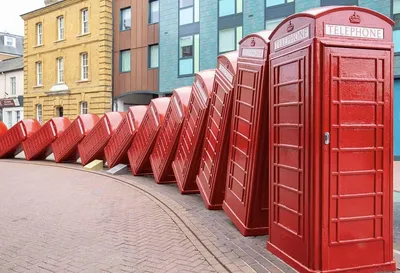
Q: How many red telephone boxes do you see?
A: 12